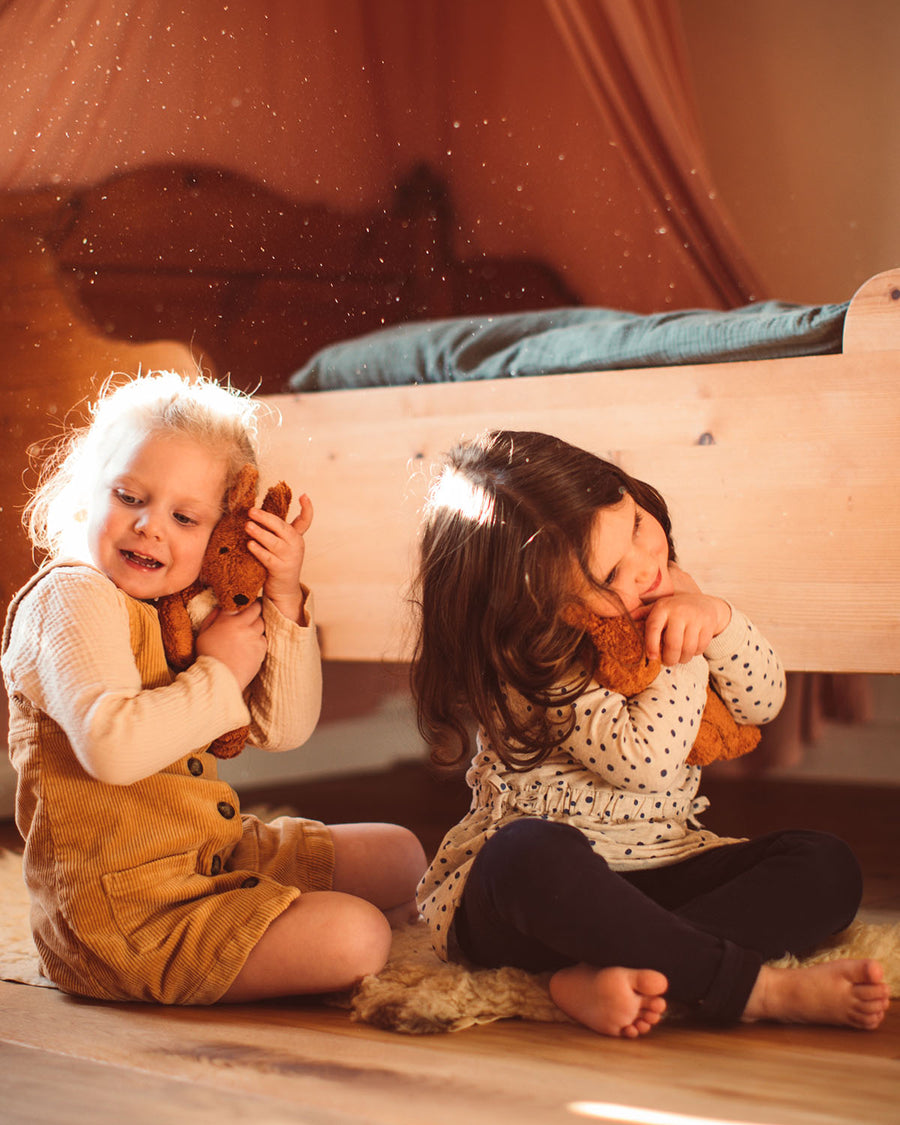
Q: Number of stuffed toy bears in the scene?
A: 2